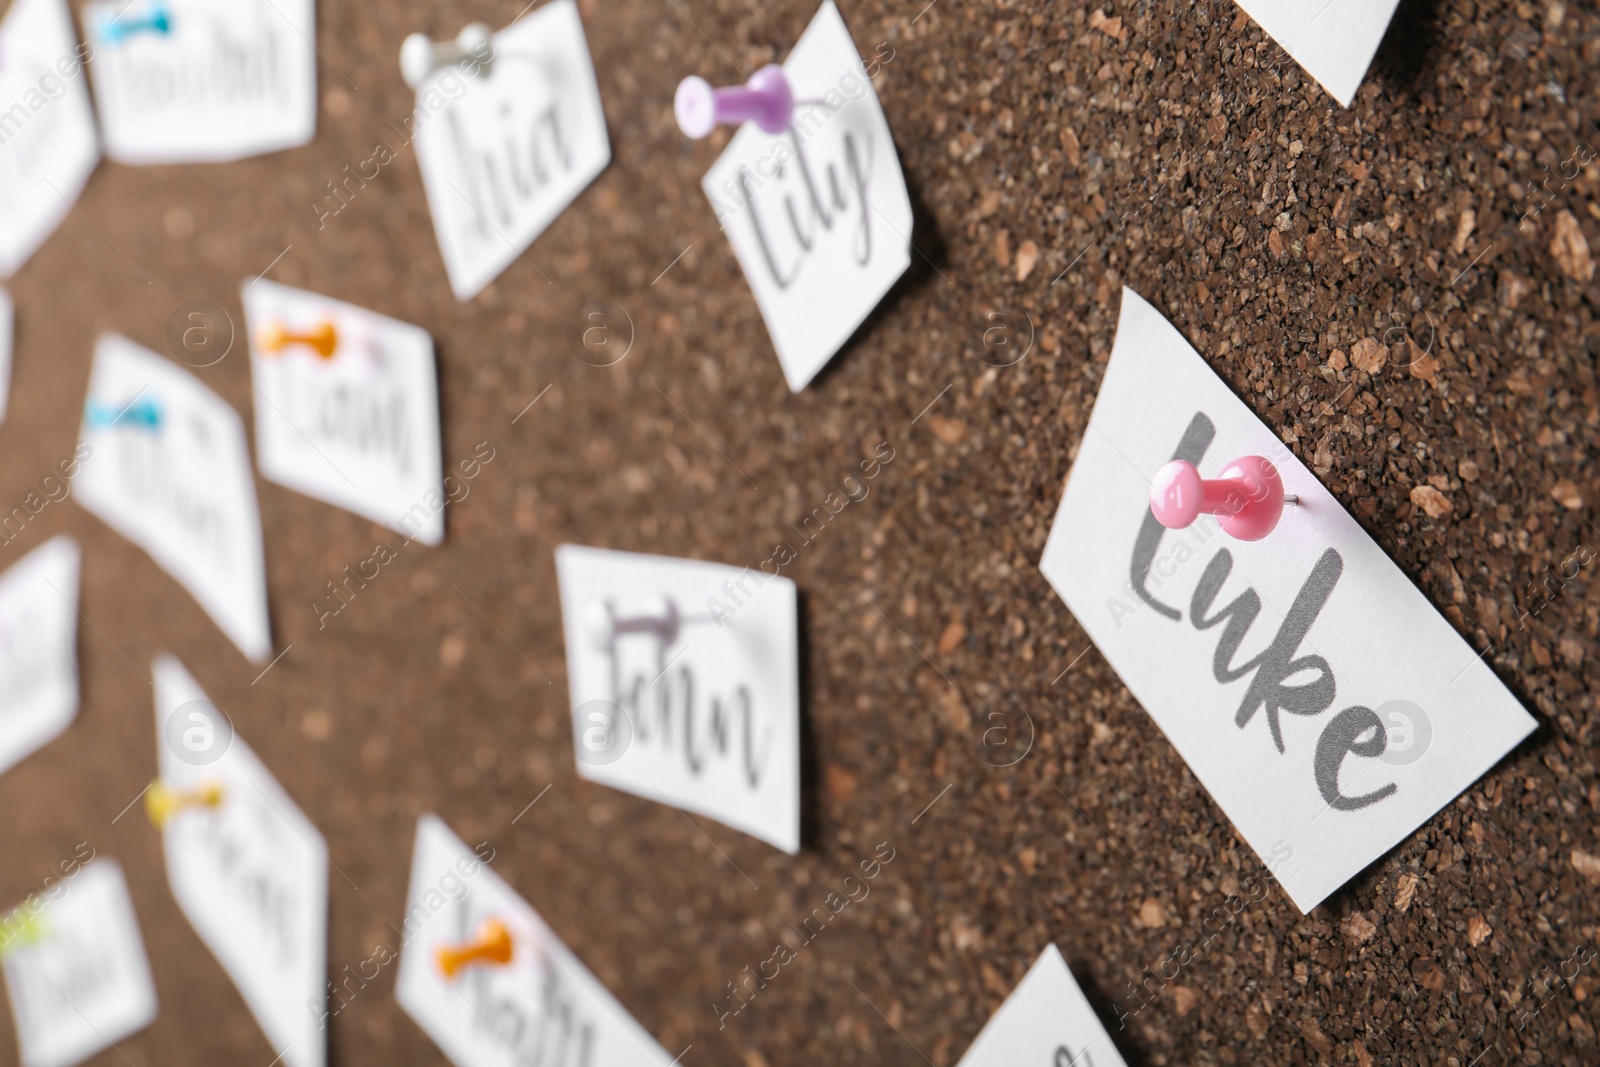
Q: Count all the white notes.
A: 15